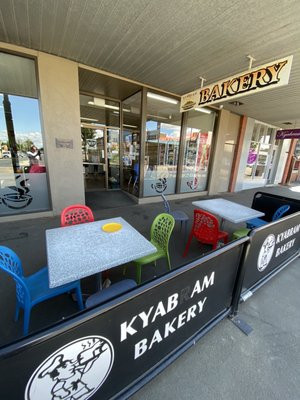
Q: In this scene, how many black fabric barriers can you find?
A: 3